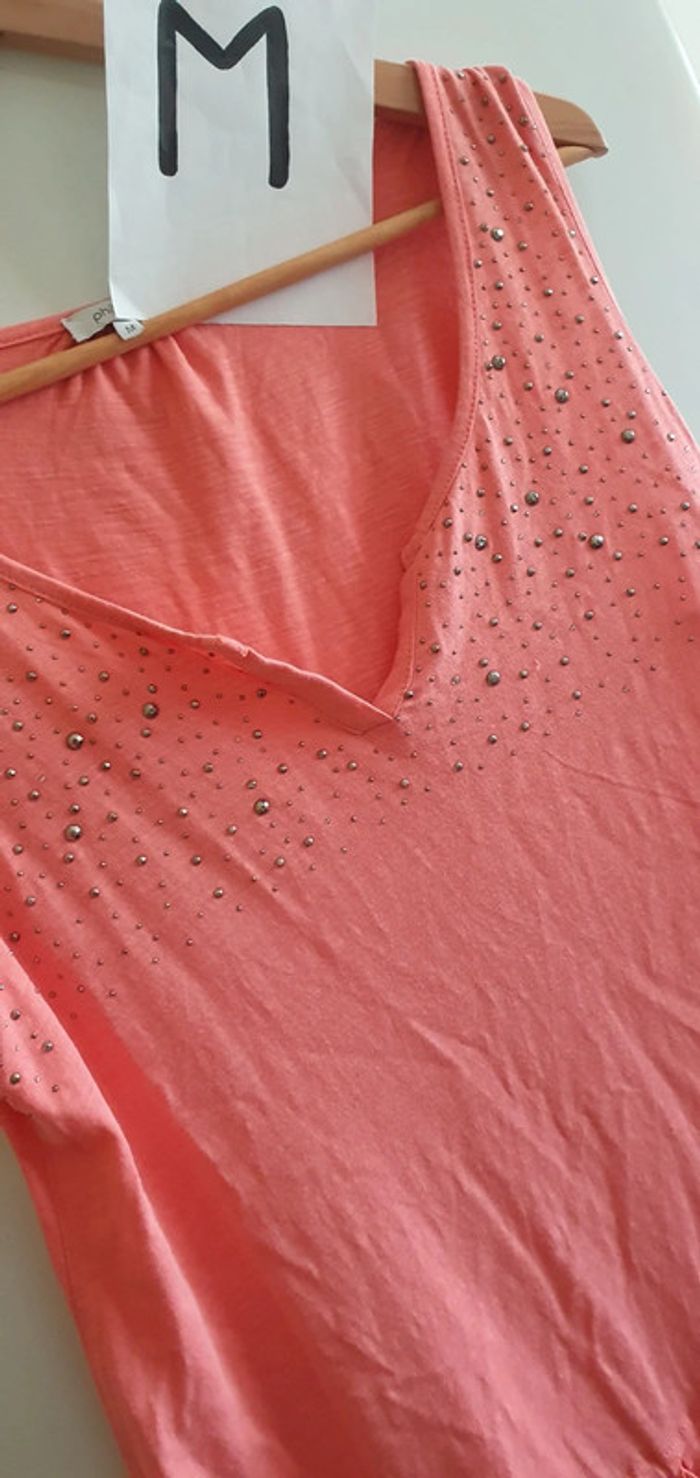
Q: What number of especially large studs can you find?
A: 12